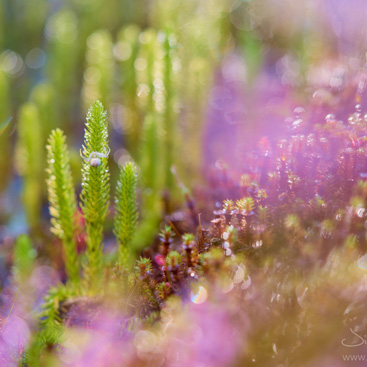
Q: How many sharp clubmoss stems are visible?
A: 3